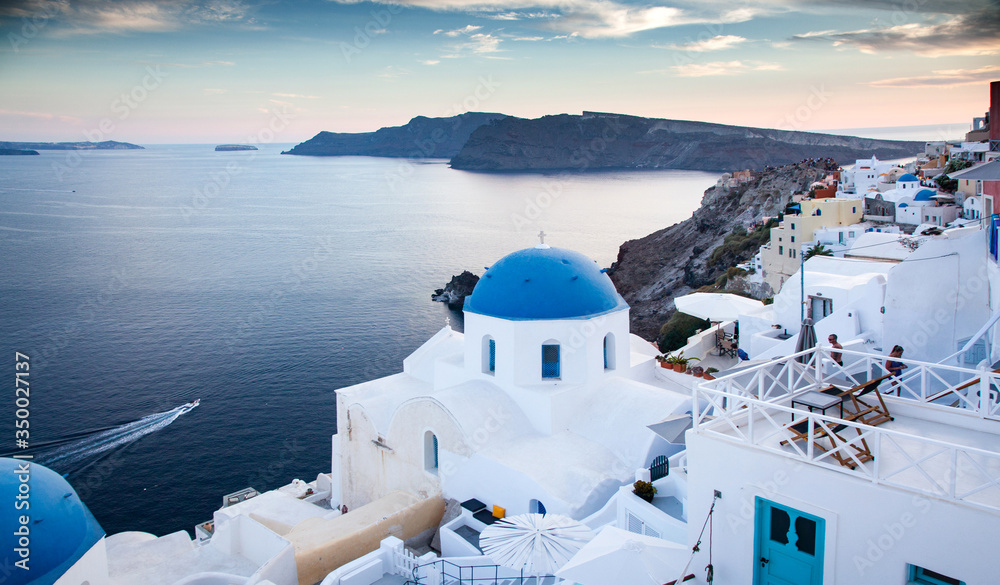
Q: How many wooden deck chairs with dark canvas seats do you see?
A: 2